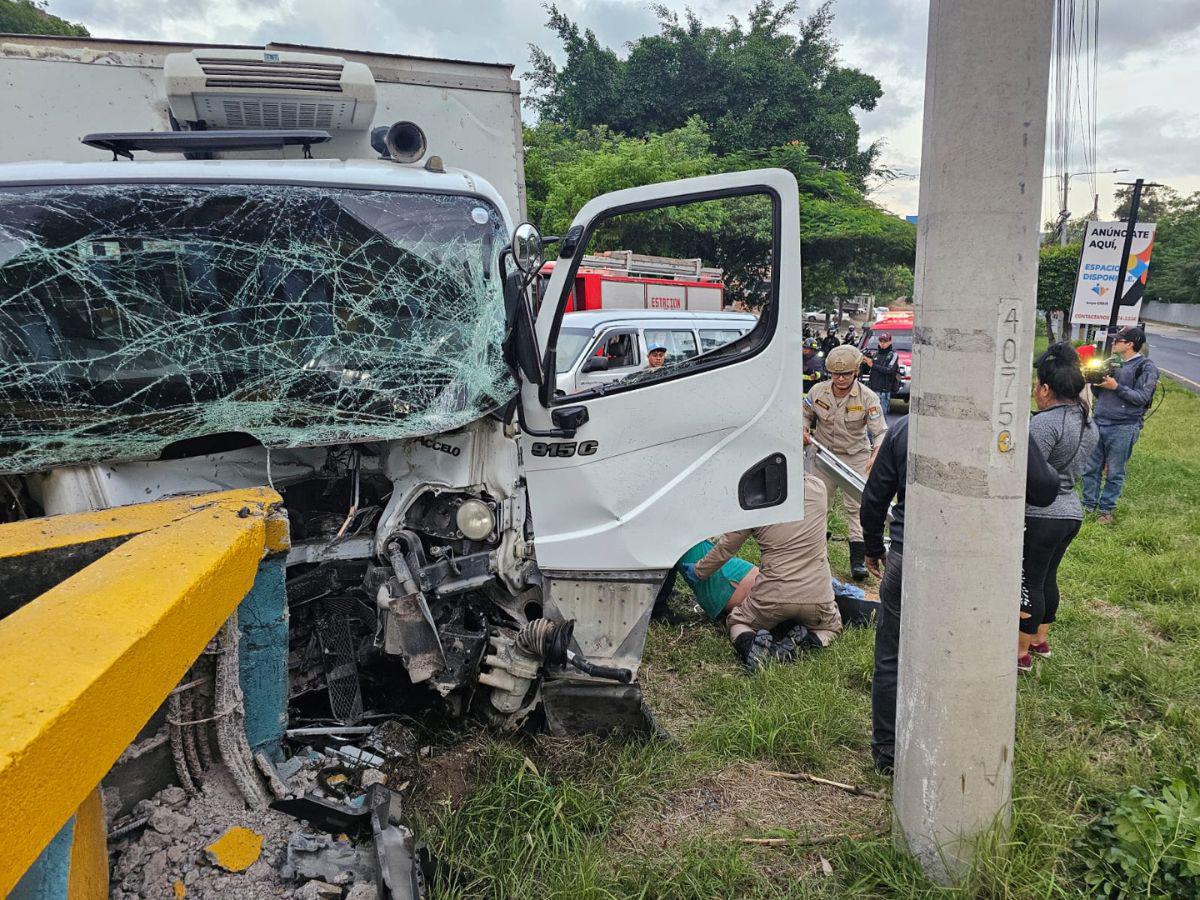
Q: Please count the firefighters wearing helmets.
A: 2